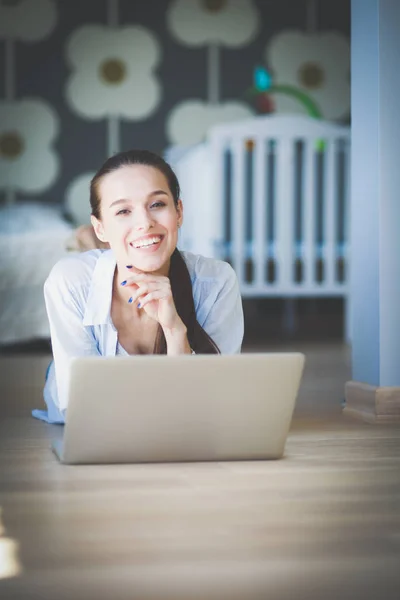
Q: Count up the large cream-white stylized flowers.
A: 7